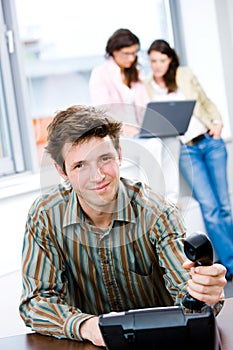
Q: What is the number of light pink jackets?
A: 1